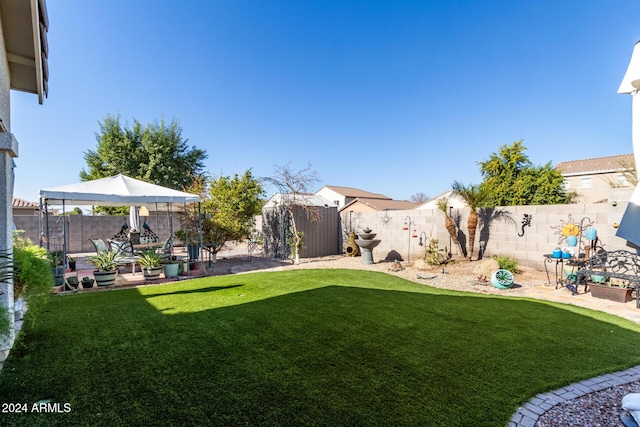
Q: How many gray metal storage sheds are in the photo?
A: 1